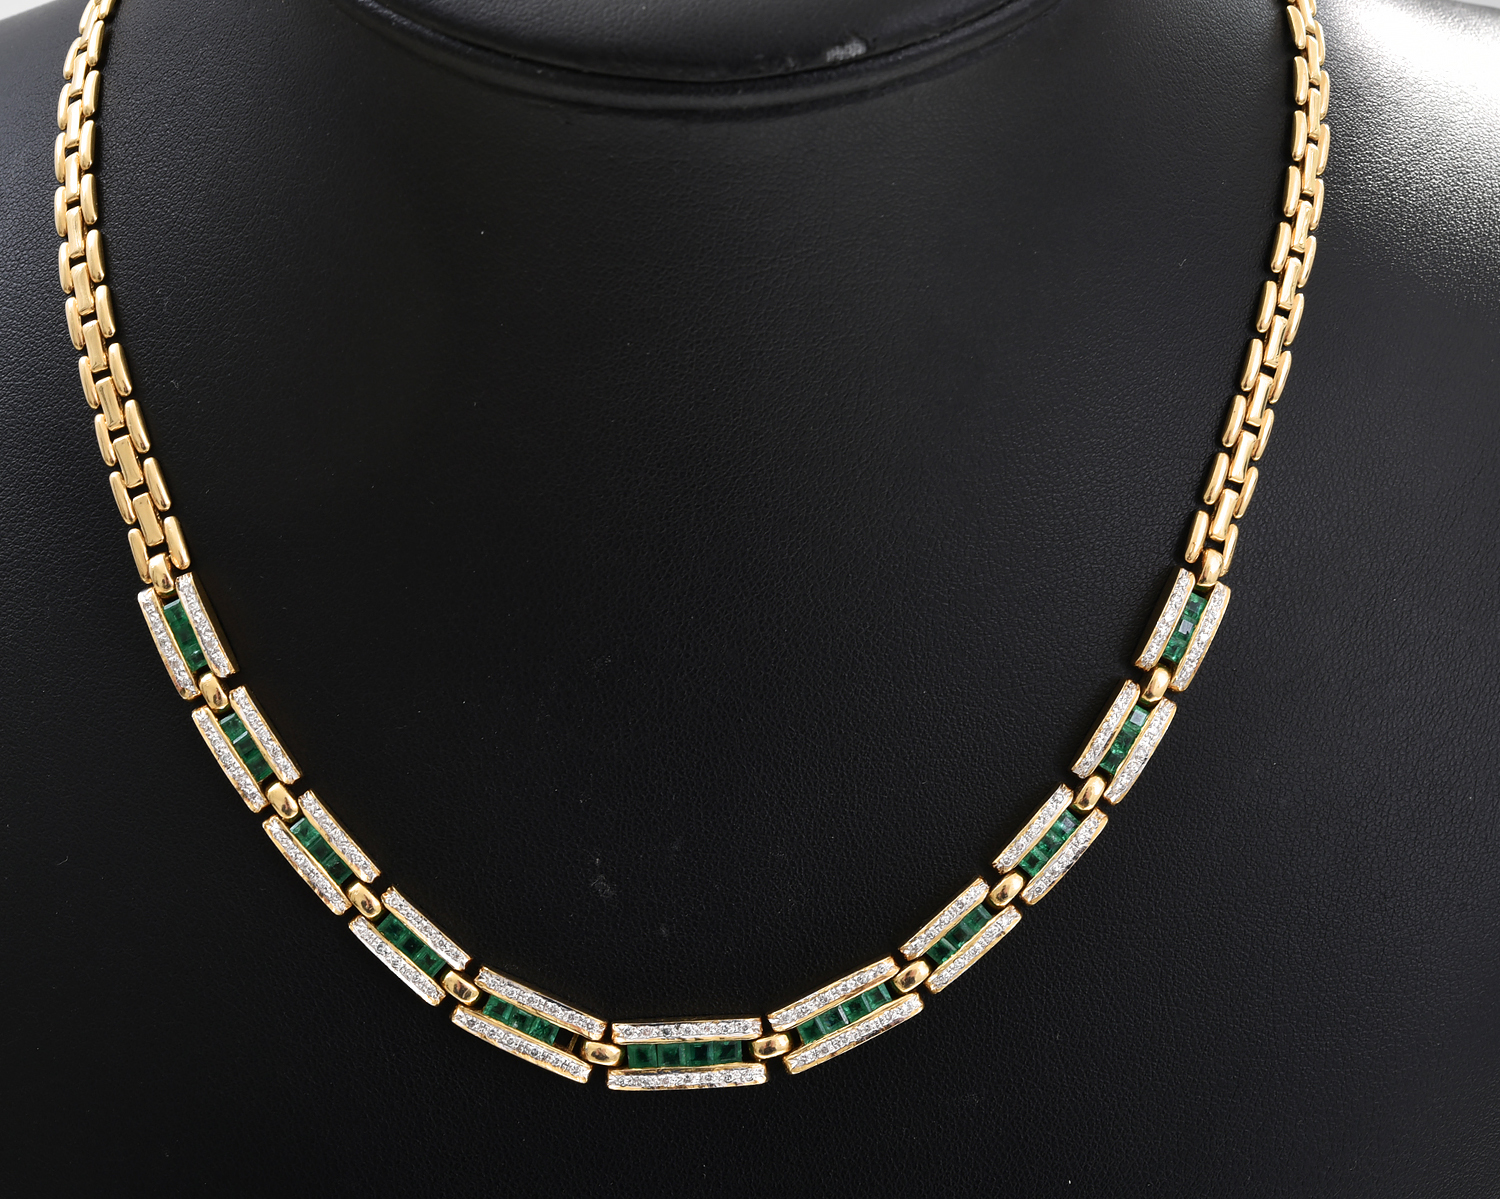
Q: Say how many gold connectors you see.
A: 12